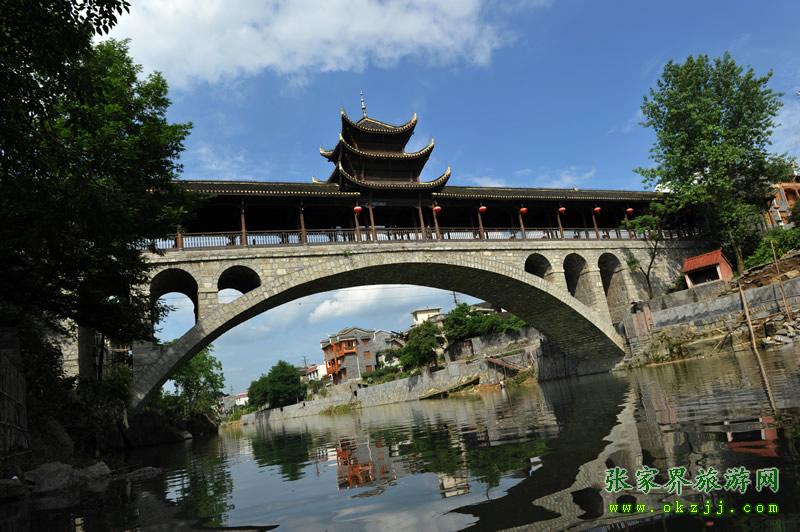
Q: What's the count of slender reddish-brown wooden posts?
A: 12